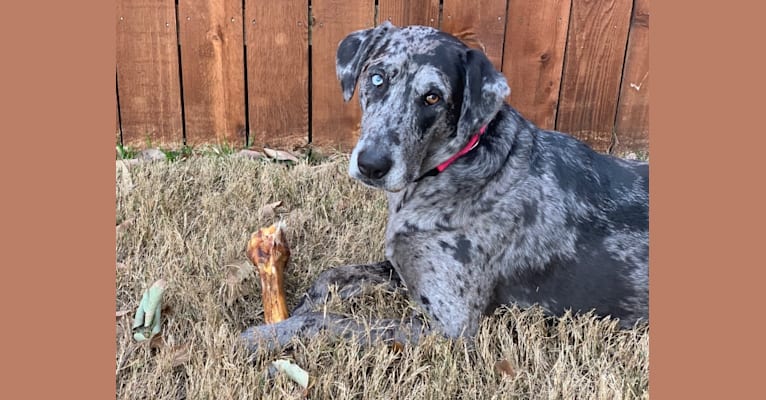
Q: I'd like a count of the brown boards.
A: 9